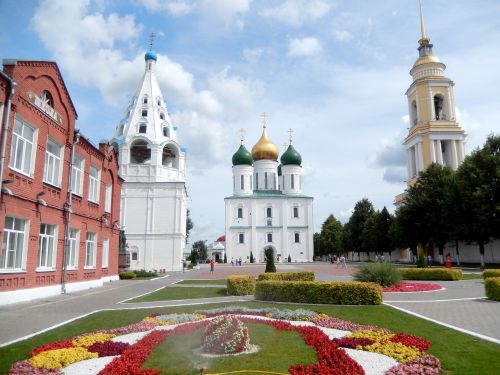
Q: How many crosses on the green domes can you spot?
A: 2